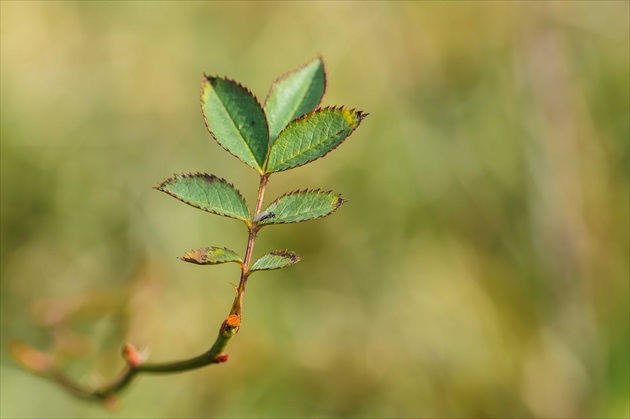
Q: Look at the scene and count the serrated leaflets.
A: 7